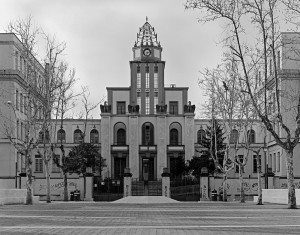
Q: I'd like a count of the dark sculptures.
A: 4